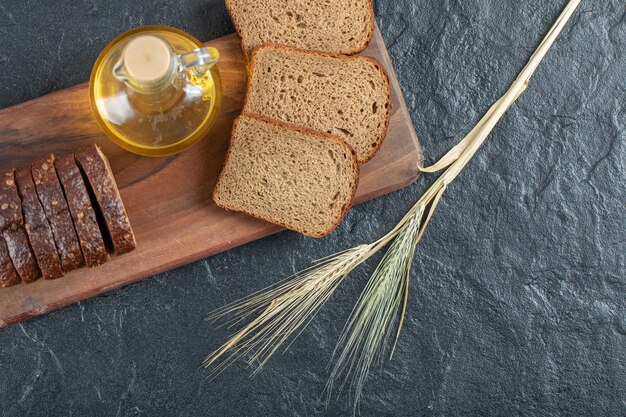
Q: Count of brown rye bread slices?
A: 3